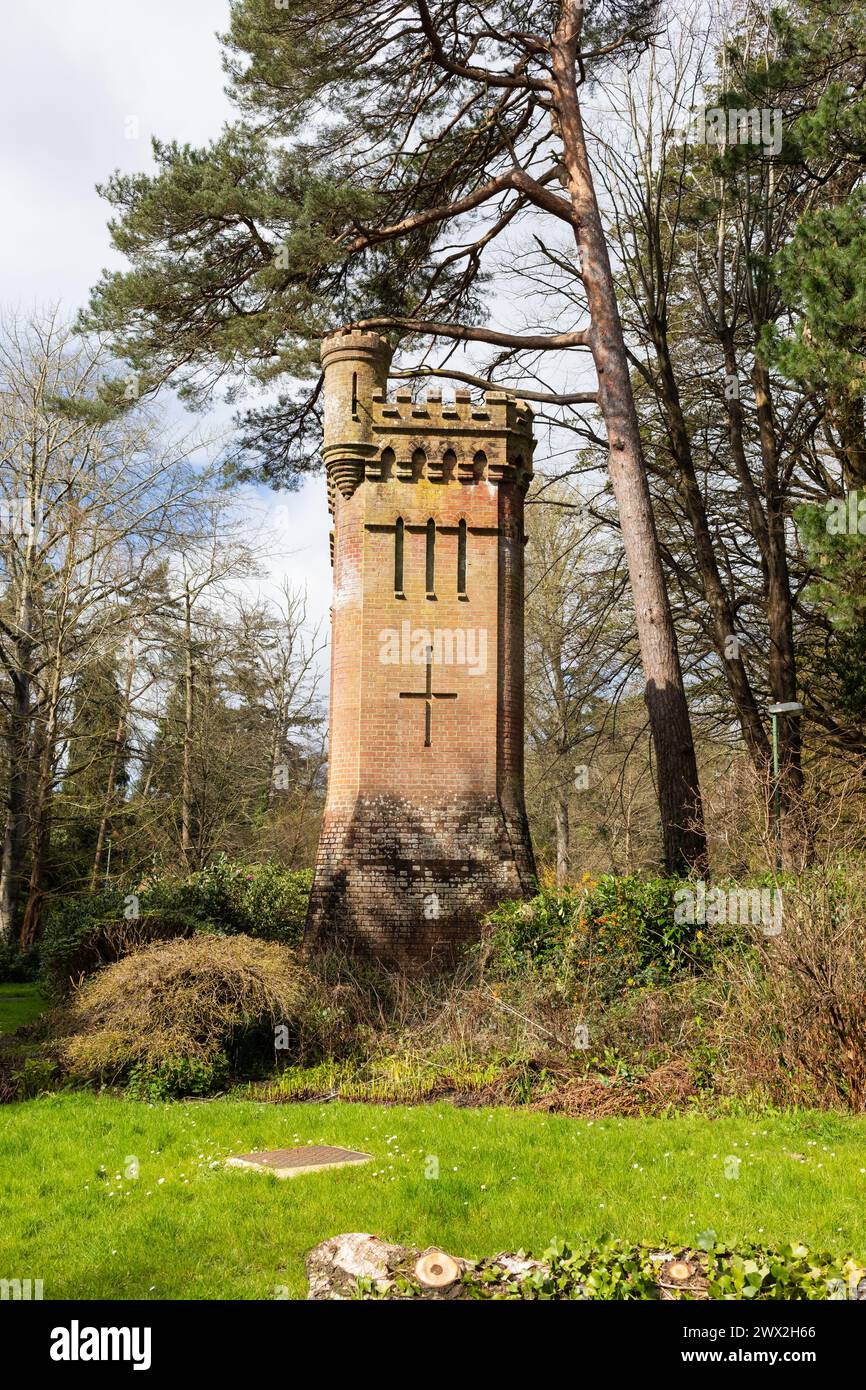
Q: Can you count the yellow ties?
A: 0